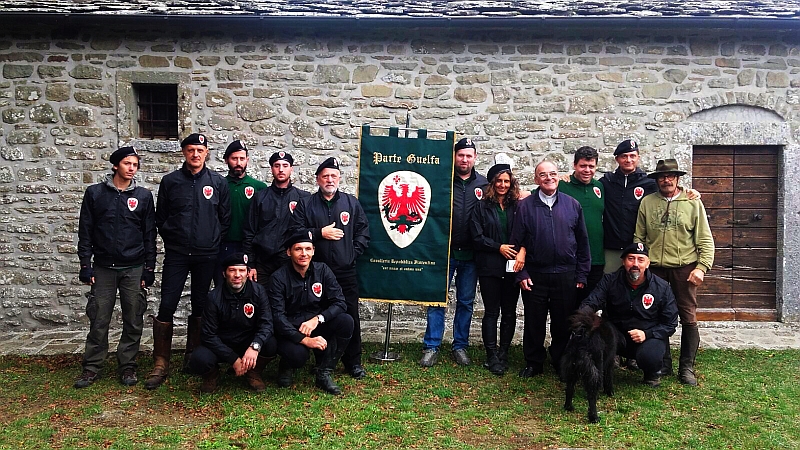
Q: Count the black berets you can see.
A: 11